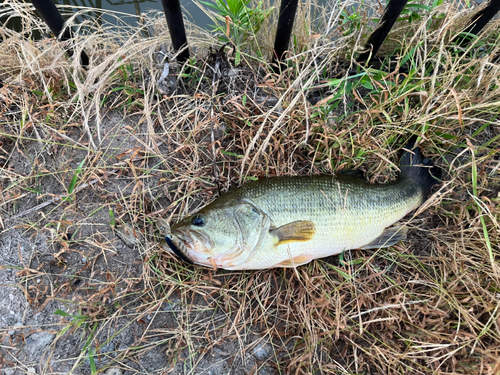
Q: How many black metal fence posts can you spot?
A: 5